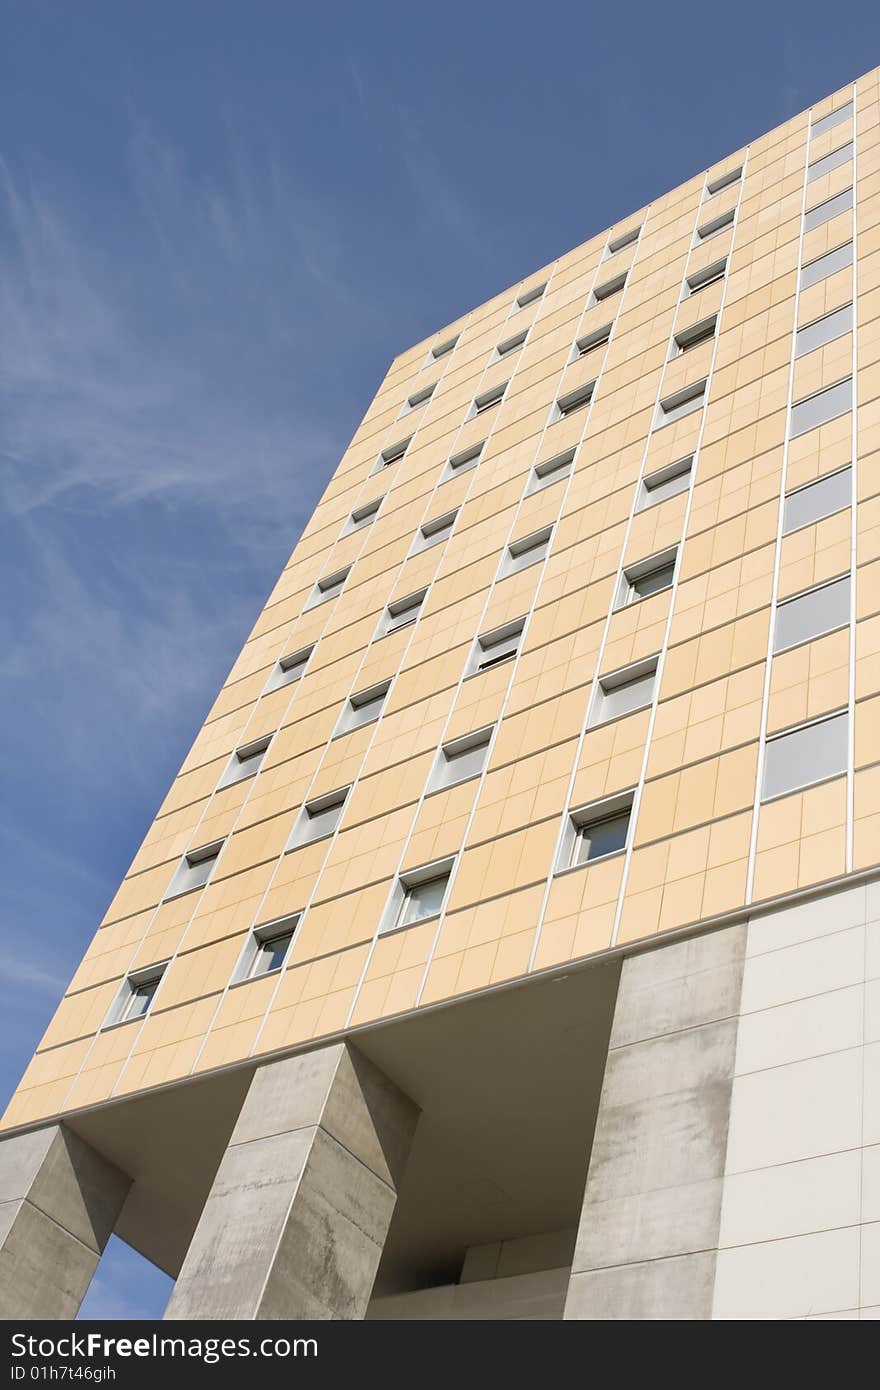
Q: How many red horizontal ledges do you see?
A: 0